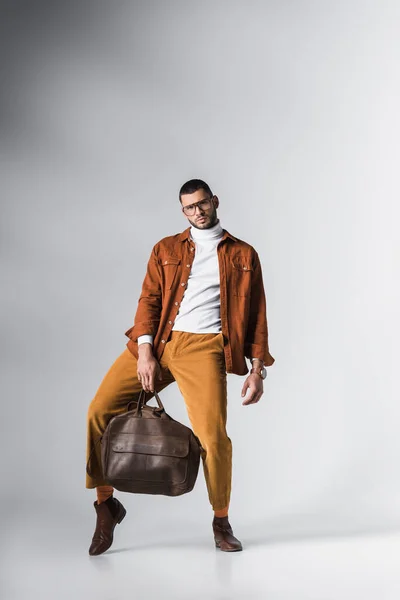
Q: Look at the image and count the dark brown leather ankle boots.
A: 2